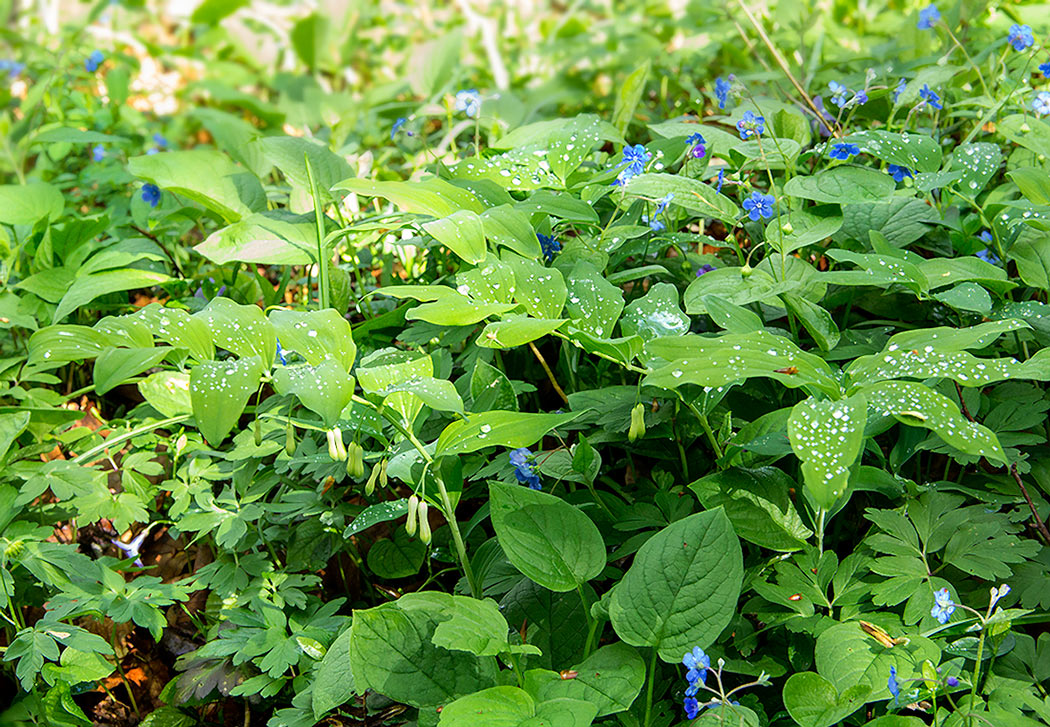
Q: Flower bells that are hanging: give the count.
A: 12